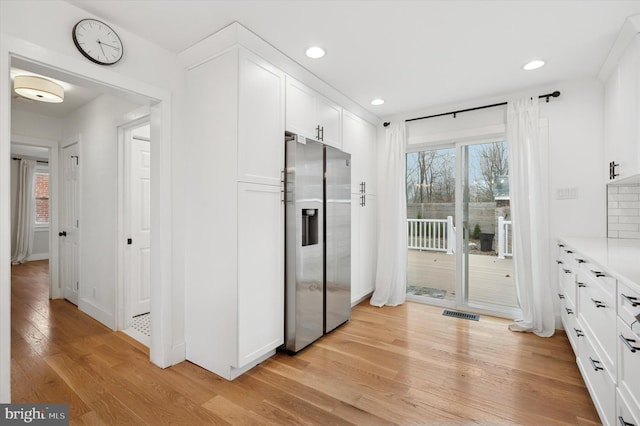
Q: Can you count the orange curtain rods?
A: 0